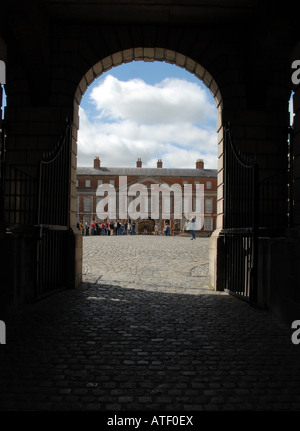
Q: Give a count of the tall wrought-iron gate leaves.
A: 2